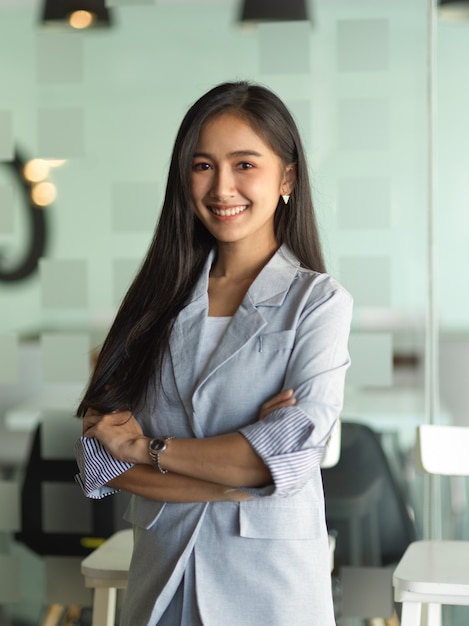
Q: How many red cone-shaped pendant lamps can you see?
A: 0